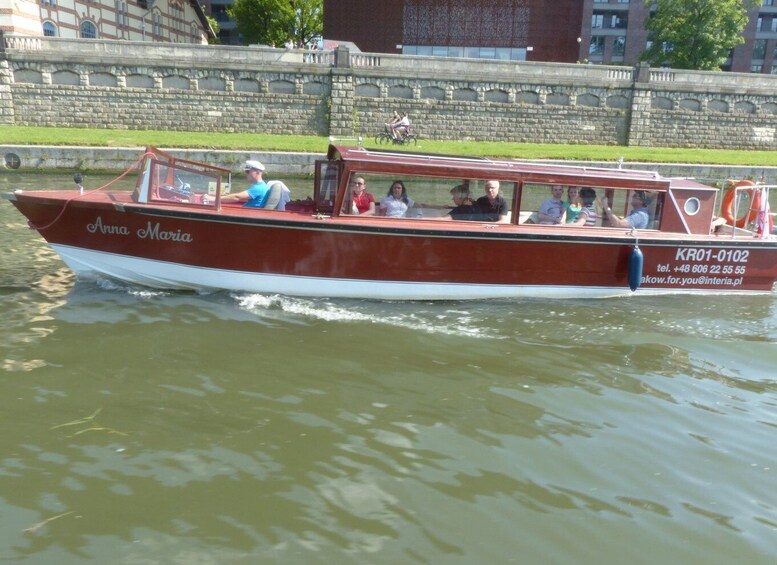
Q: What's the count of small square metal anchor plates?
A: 0